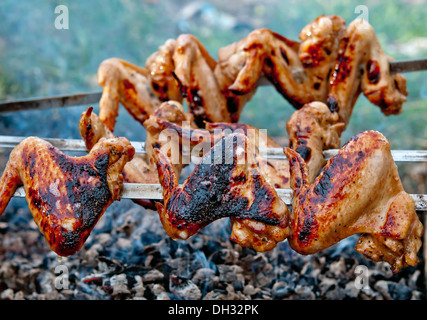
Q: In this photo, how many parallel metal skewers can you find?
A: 3